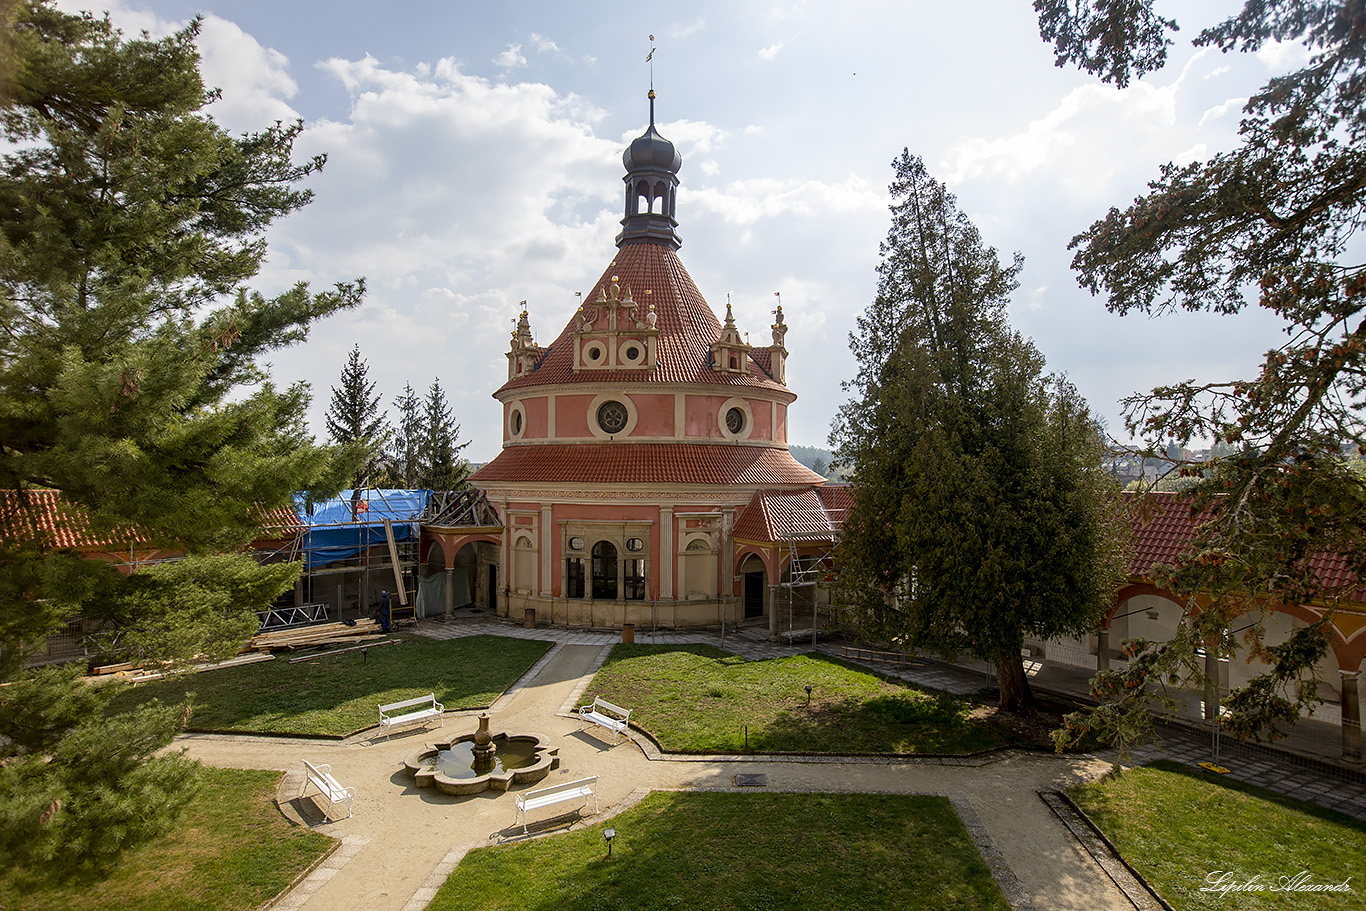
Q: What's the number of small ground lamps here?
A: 3